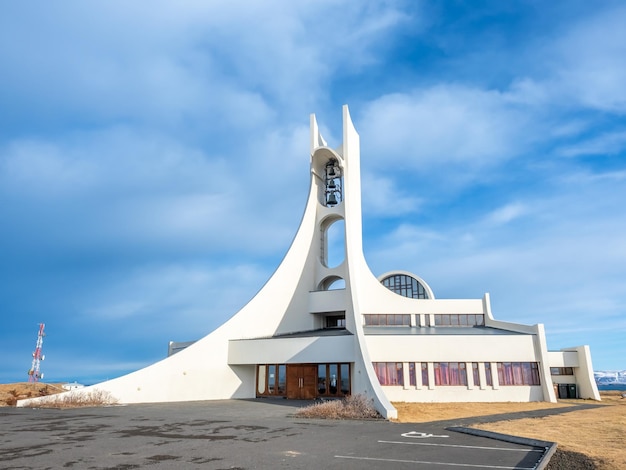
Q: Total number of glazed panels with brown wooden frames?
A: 6